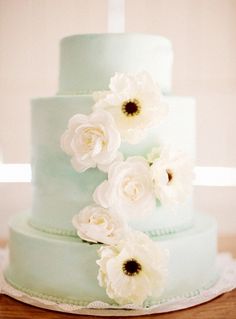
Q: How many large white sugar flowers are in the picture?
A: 6